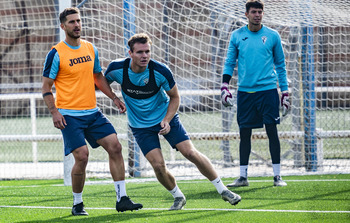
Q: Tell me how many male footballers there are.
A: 3